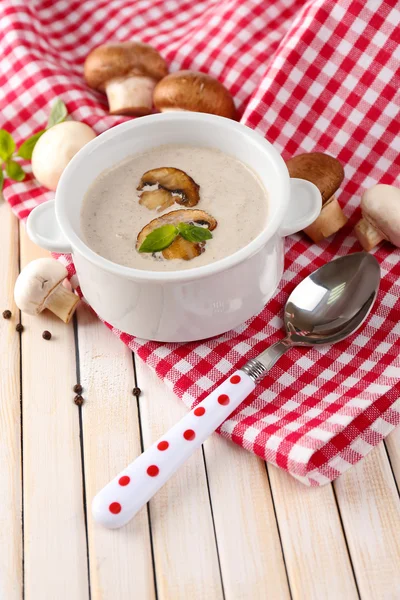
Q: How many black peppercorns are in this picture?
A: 6